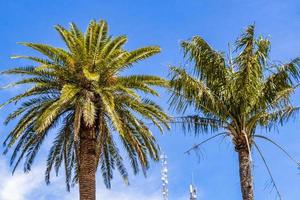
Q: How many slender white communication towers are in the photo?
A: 2